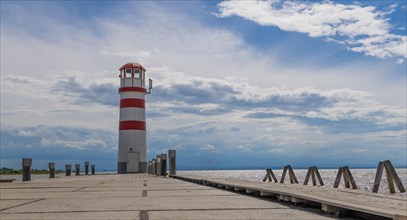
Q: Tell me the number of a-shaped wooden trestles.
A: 5